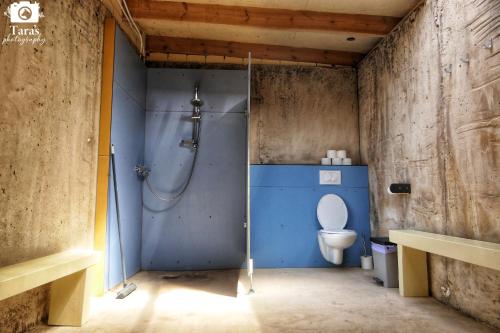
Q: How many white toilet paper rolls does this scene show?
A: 5